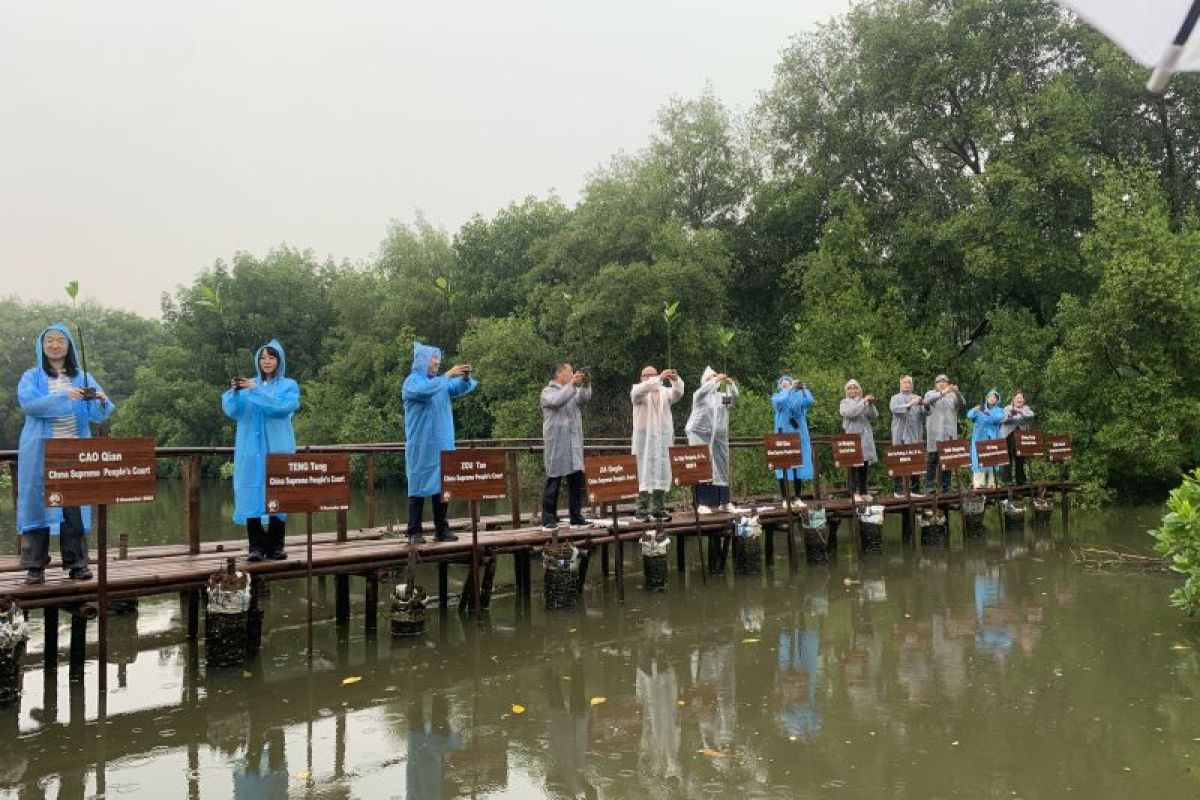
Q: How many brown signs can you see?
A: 12